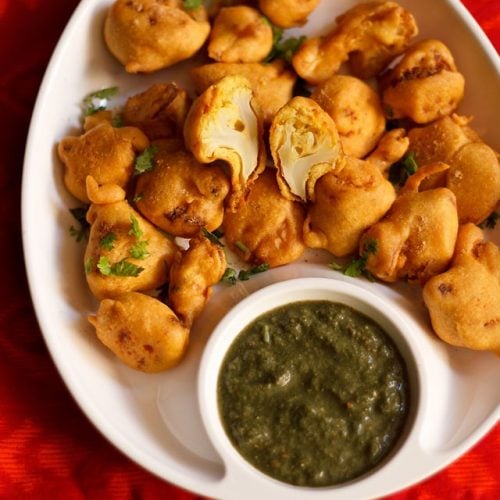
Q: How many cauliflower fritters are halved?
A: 2